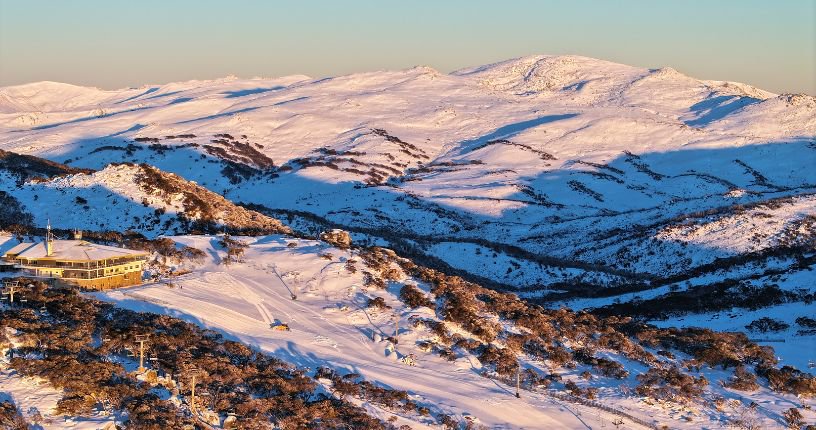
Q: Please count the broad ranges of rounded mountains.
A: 1